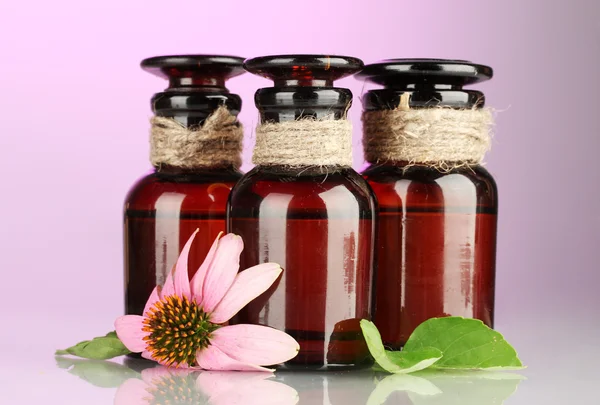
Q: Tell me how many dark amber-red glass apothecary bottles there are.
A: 3